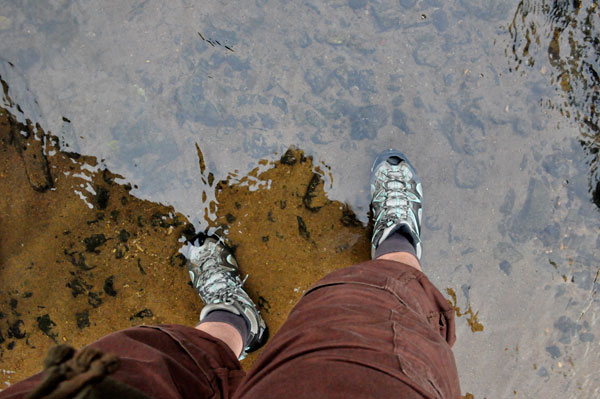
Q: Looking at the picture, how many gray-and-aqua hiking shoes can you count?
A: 2